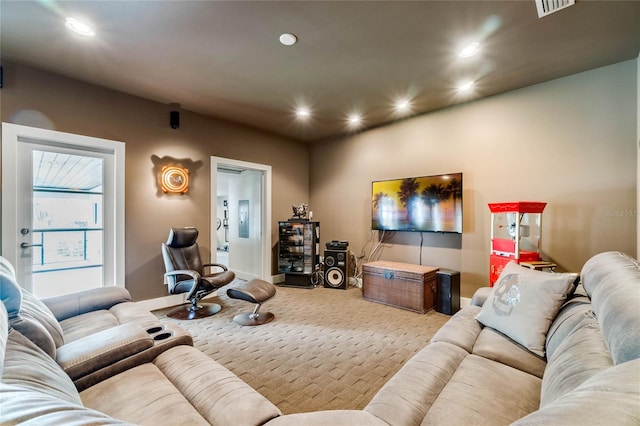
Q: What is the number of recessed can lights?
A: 6